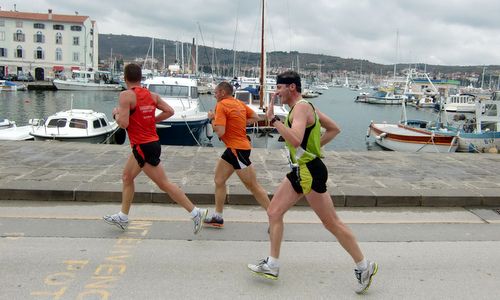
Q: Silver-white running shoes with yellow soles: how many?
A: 2